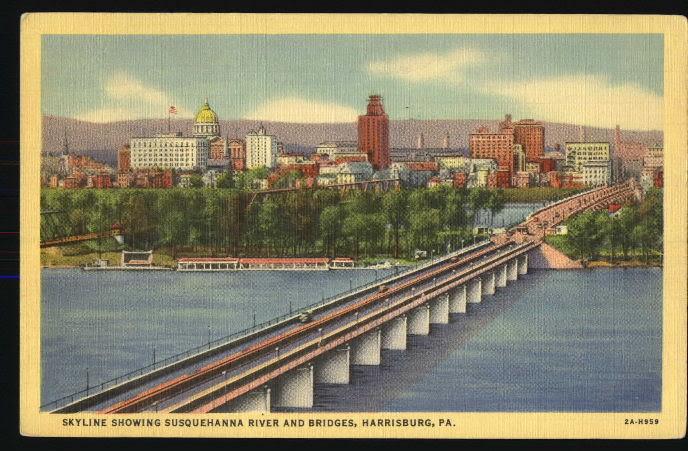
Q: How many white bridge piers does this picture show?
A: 13